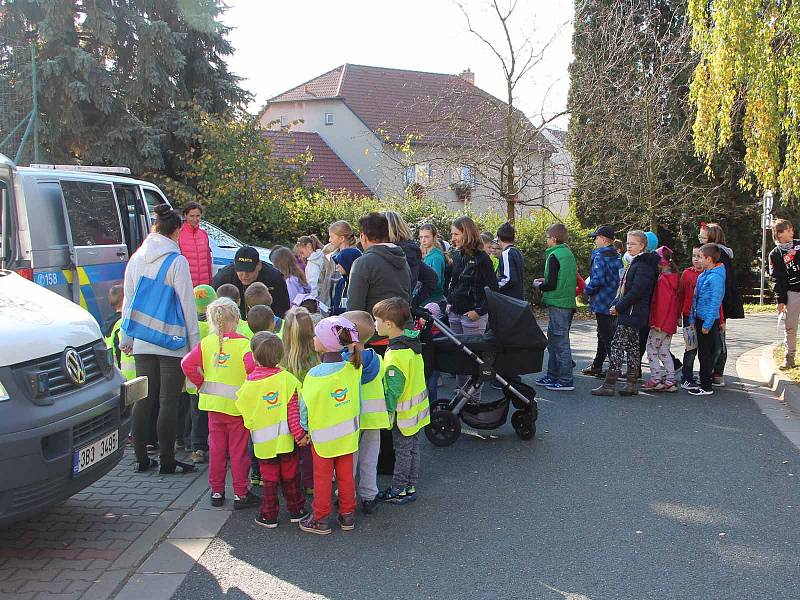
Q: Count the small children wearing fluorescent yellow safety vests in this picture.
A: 11